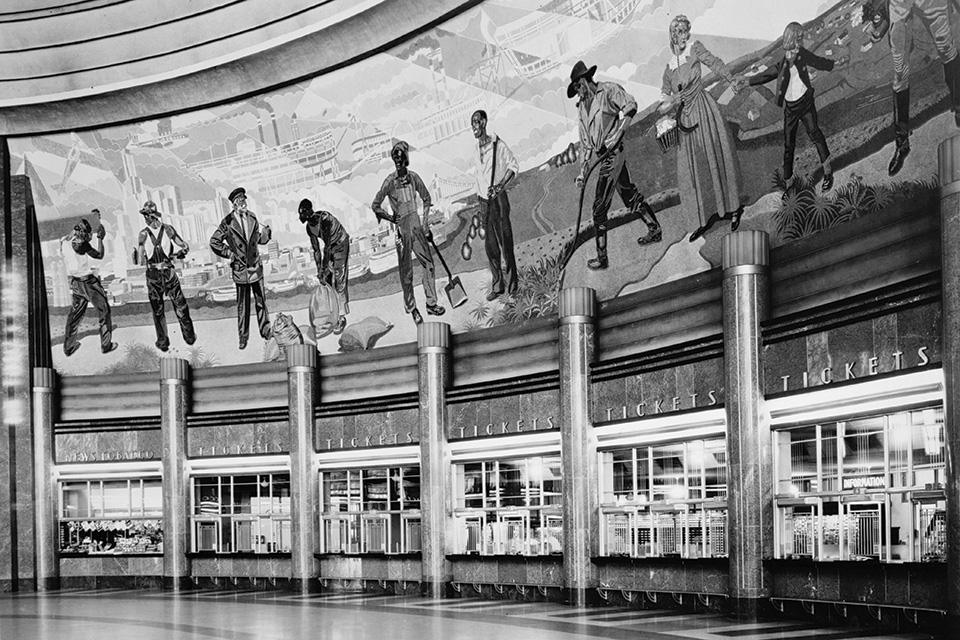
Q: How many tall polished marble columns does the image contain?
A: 7